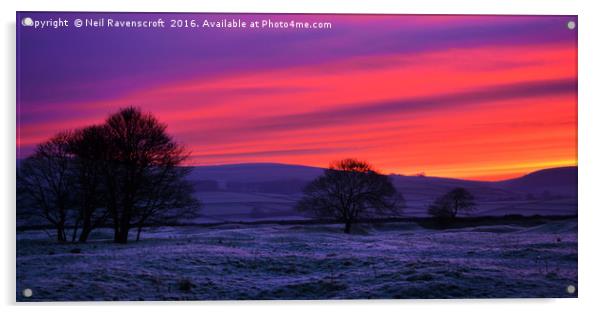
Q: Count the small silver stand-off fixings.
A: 4